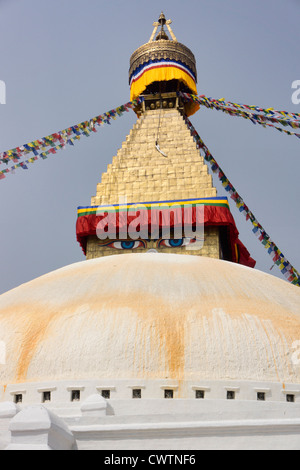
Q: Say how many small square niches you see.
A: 10